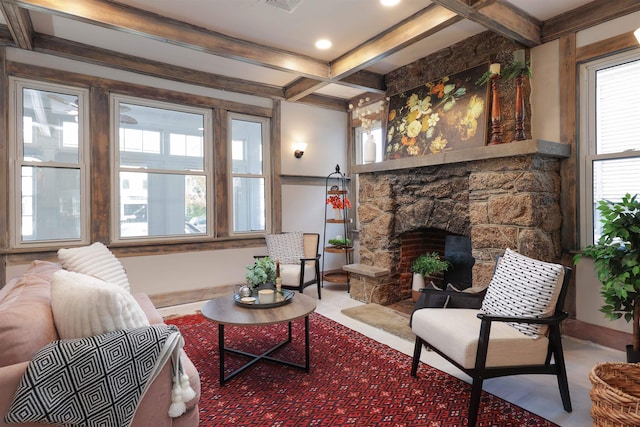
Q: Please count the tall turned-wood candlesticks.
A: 2